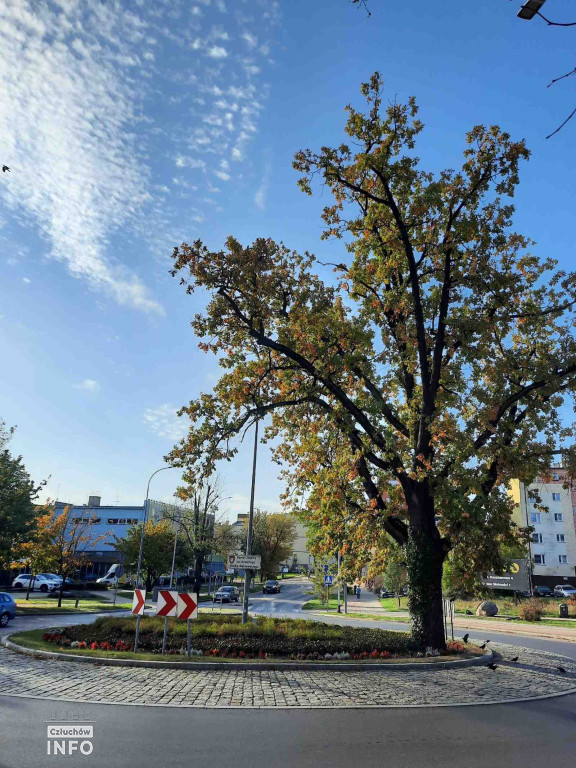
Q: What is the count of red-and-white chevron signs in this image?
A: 3